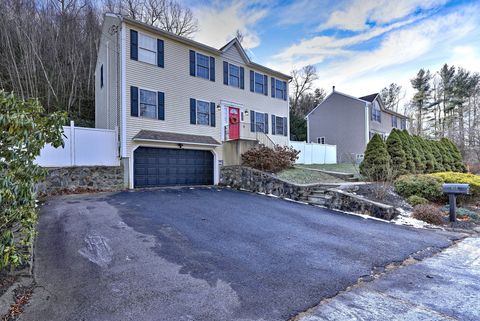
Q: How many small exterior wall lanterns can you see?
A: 2